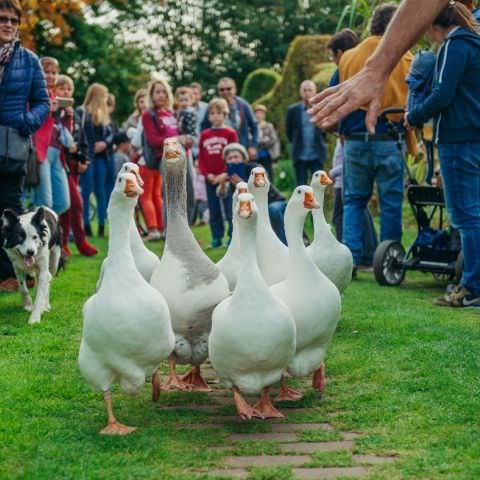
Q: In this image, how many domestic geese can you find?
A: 8